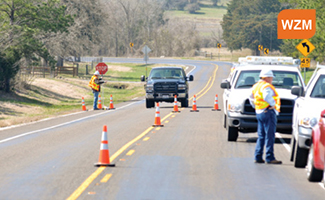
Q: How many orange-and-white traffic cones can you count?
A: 8